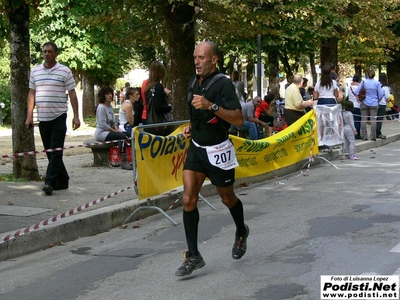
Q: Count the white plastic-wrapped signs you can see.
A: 1